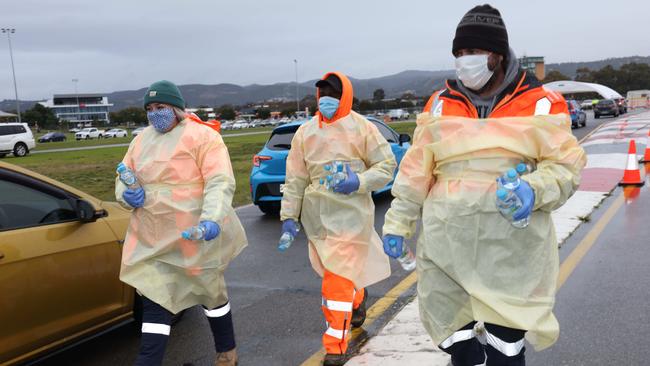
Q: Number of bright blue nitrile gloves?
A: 6